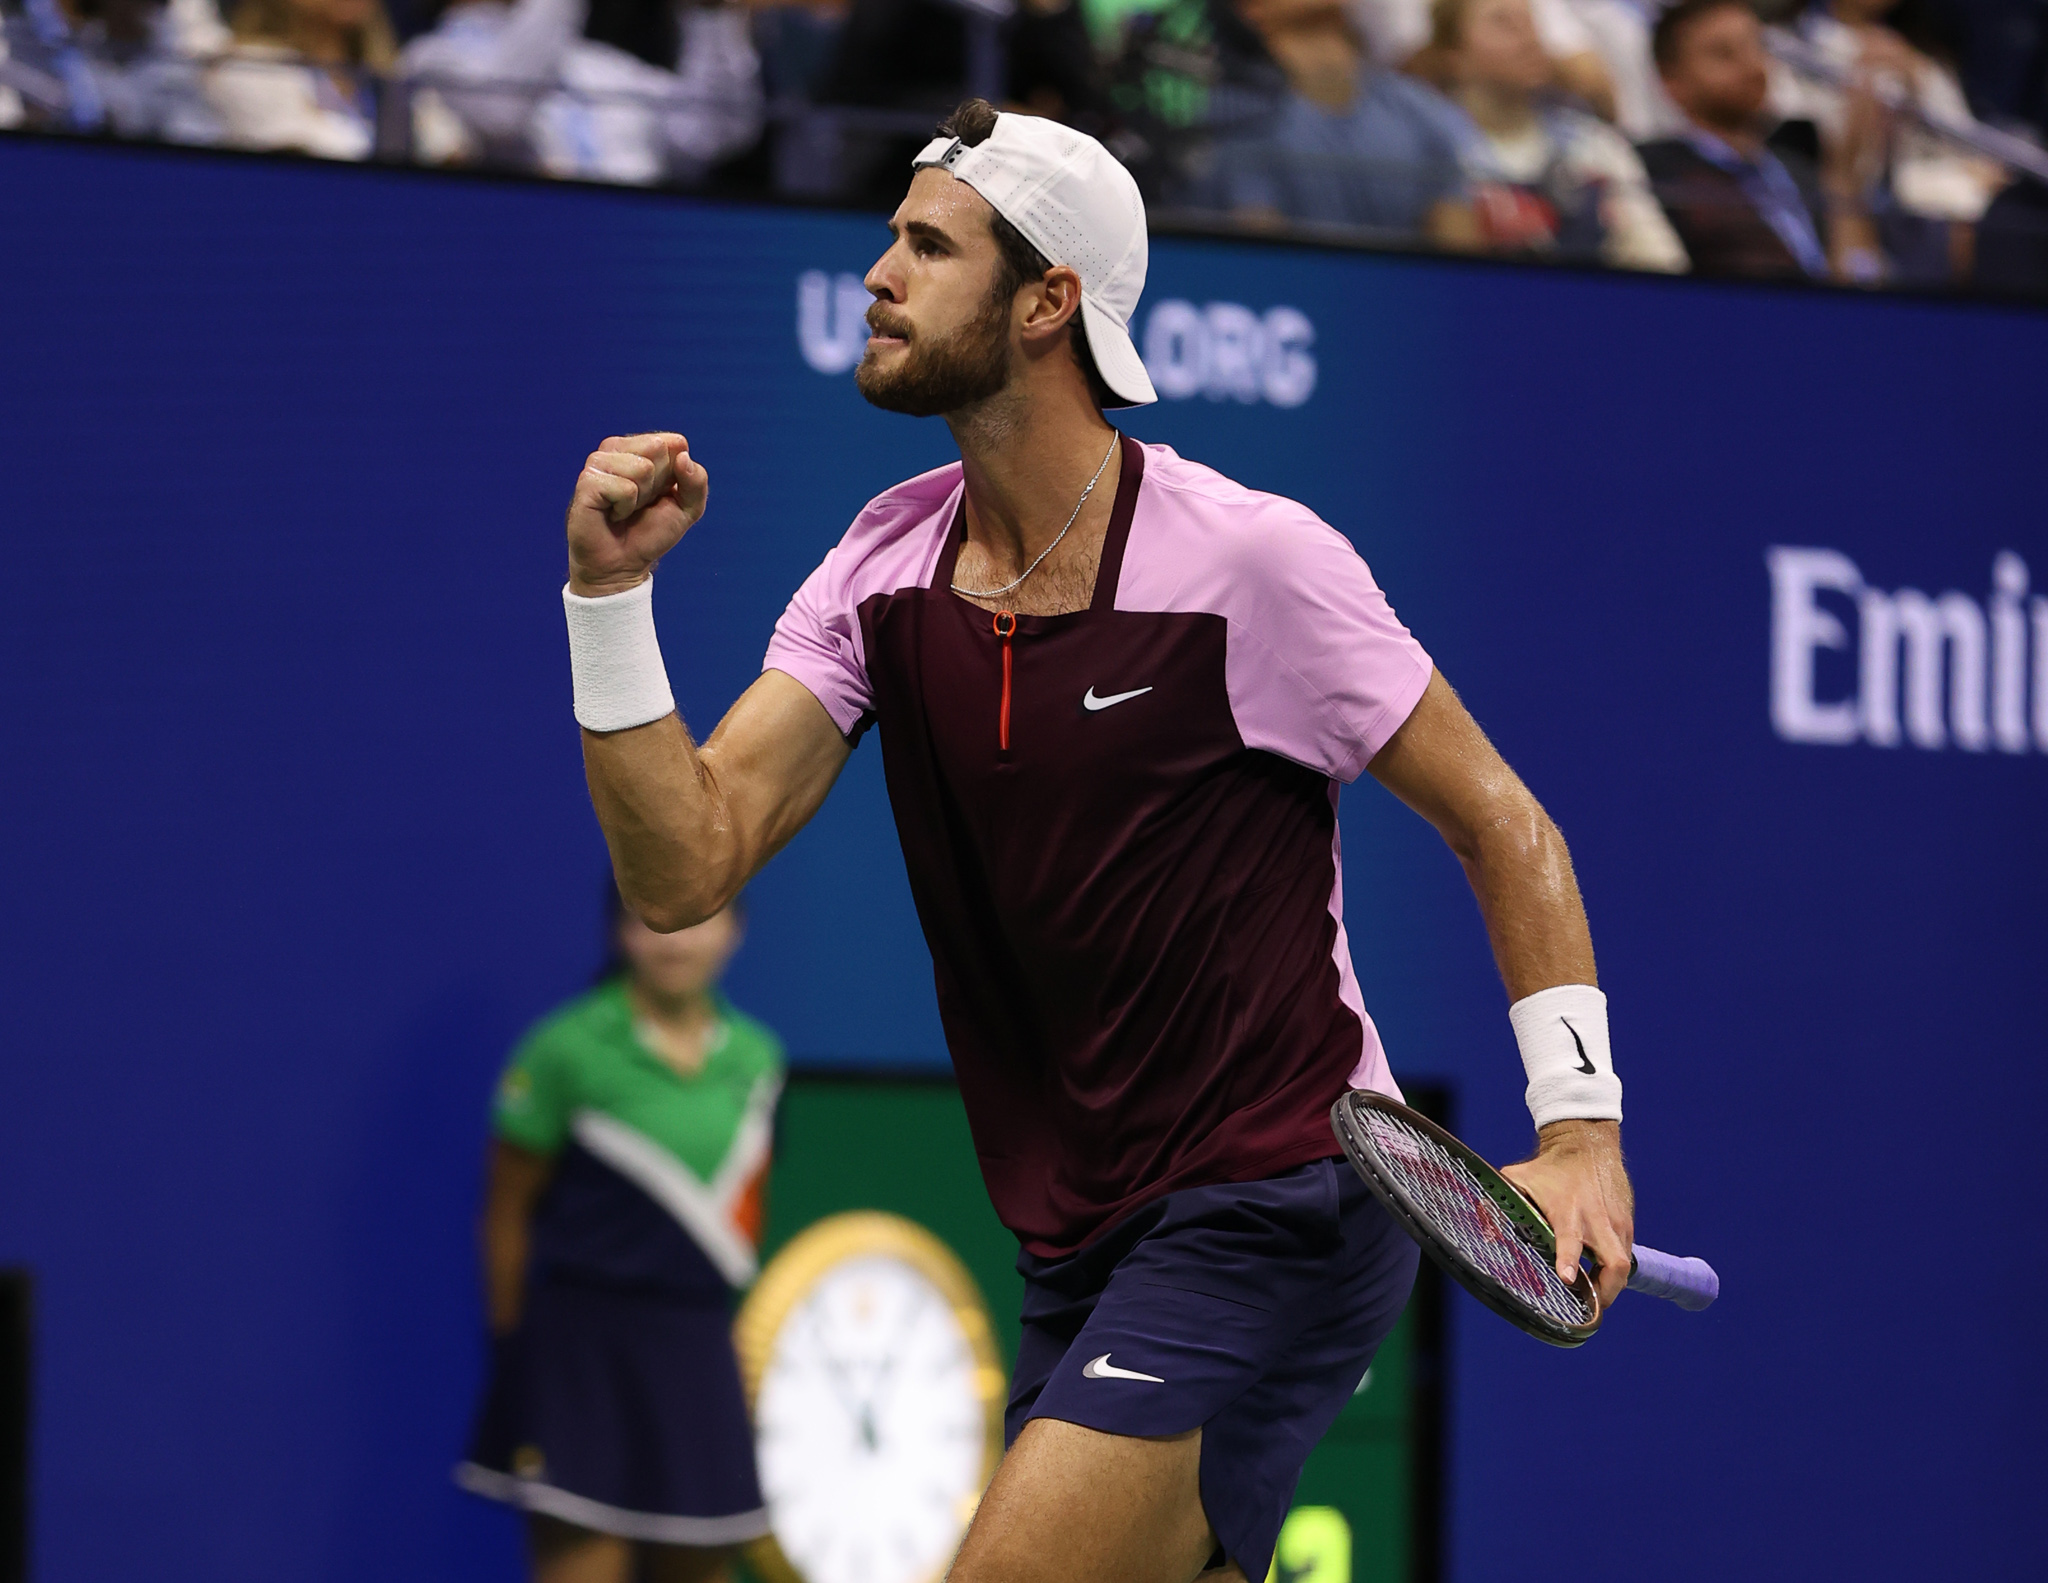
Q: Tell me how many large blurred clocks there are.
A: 1